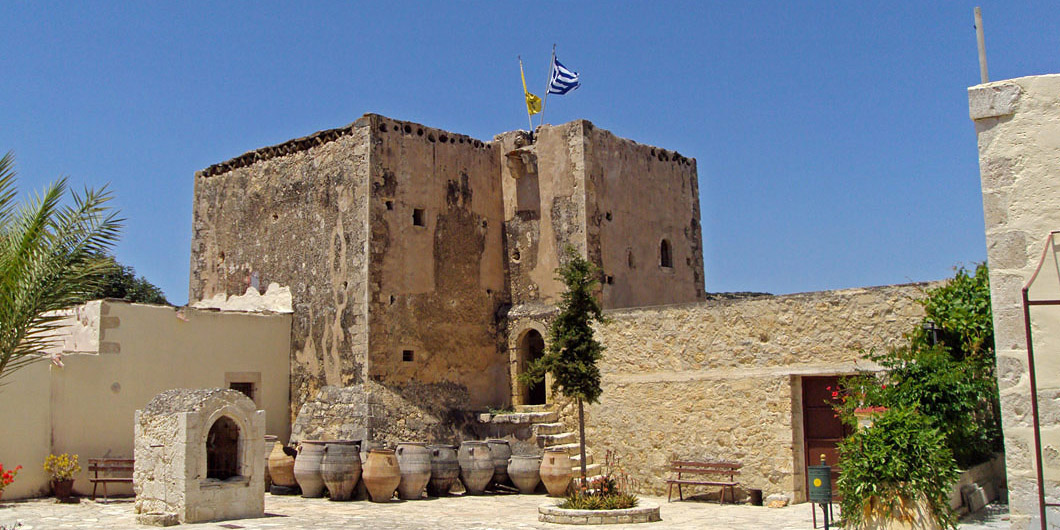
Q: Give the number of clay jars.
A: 11